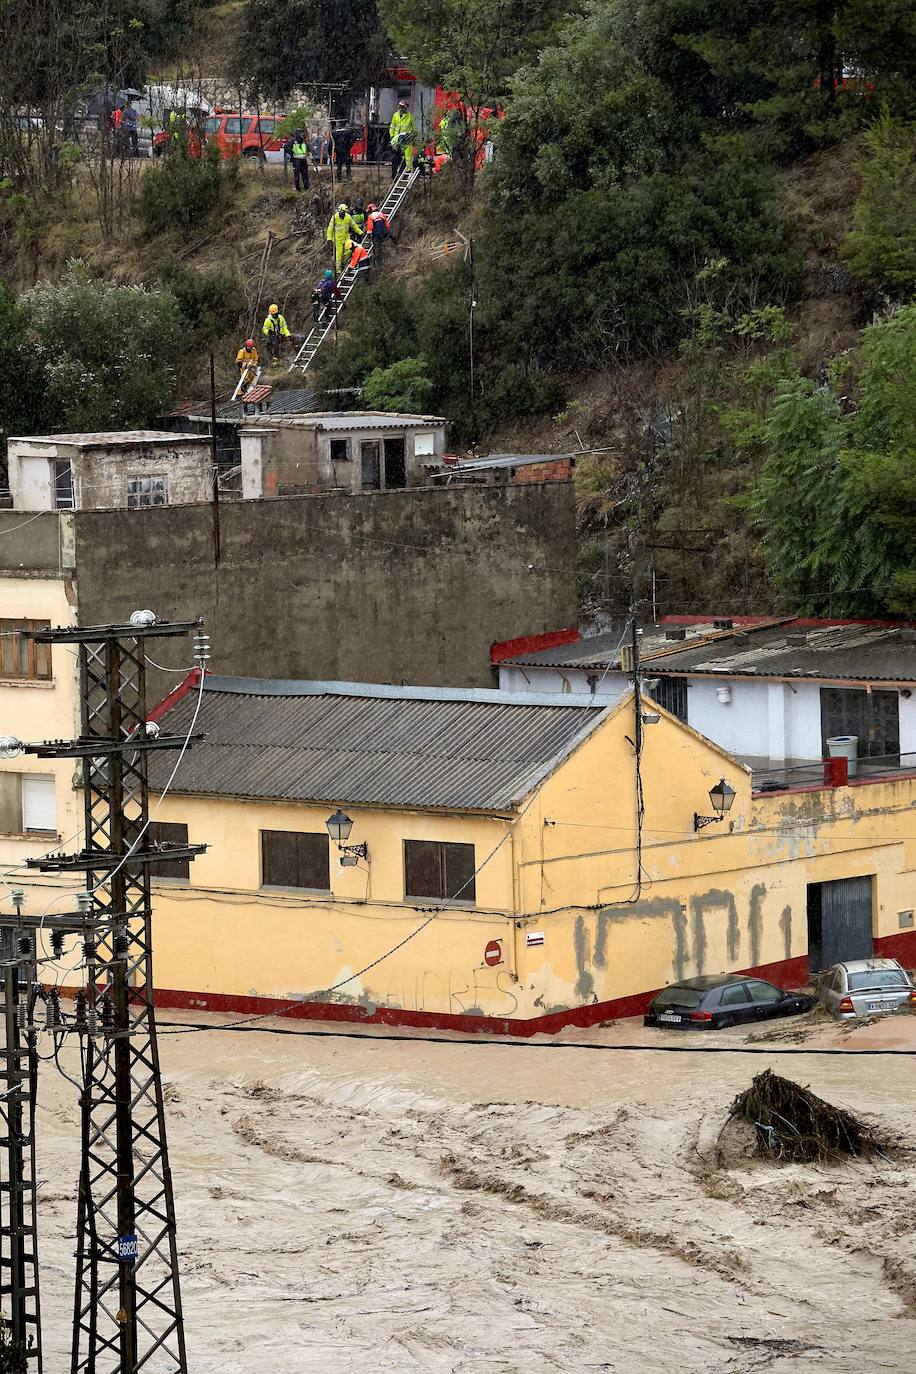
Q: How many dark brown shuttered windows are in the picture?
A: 3